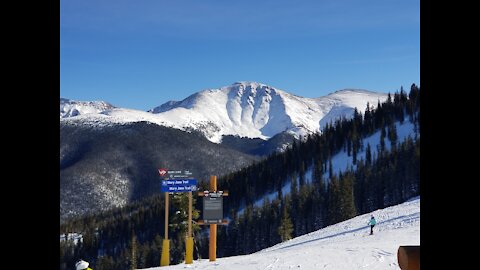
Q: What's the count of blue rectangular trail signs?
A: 2